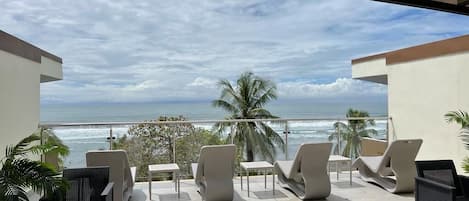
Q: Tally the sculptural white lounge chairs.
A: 4